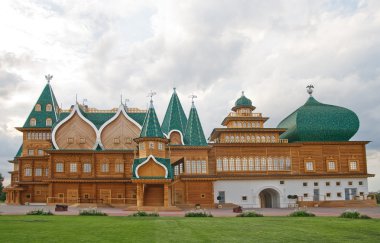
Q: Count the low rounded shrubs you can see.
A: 7